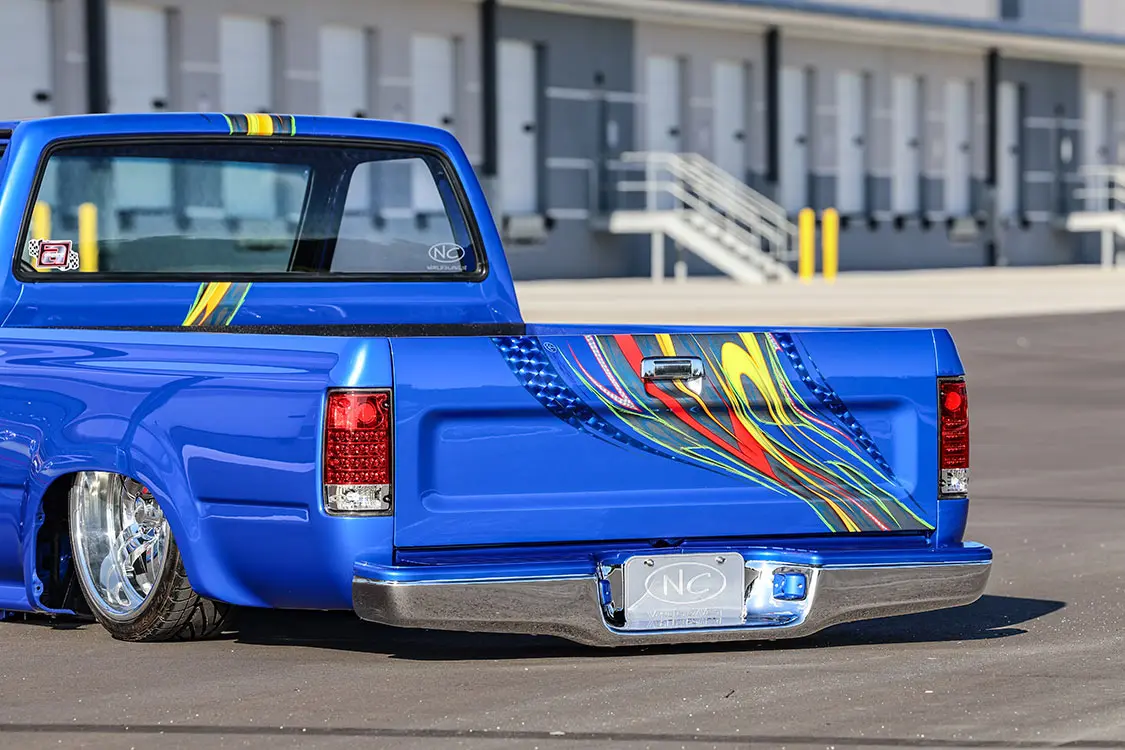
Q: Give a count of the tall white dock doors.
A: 14